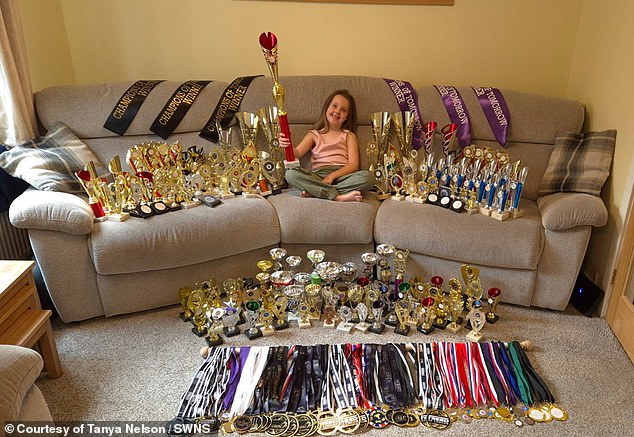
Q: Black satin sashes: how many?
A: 3